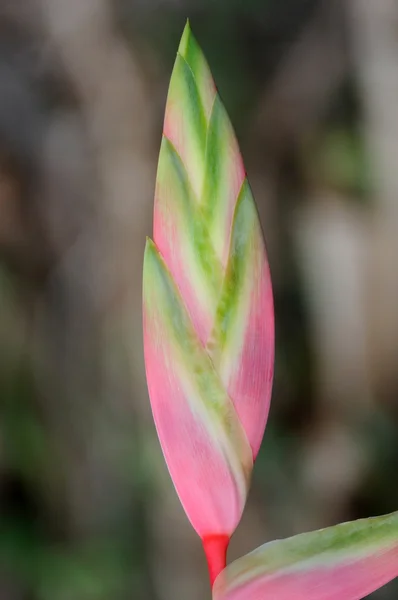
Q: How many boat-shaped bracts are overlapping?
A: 6